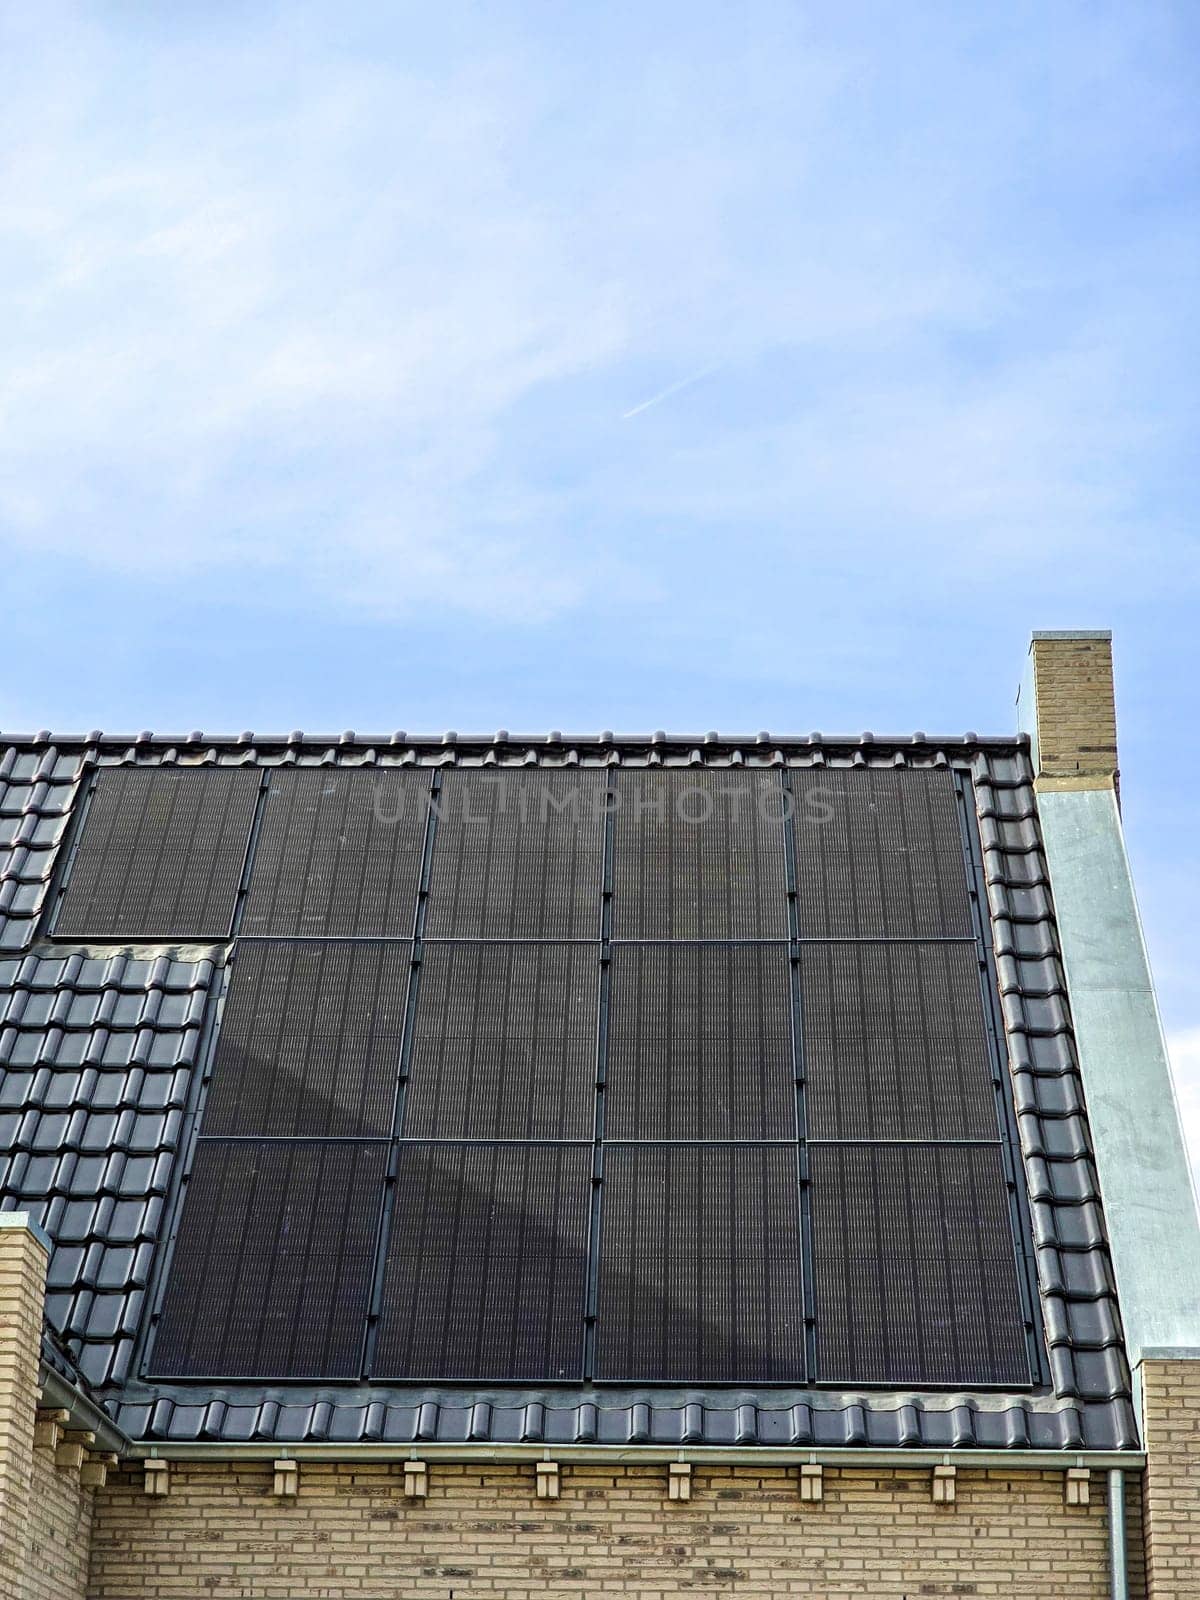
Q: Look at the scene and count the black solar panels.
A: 13